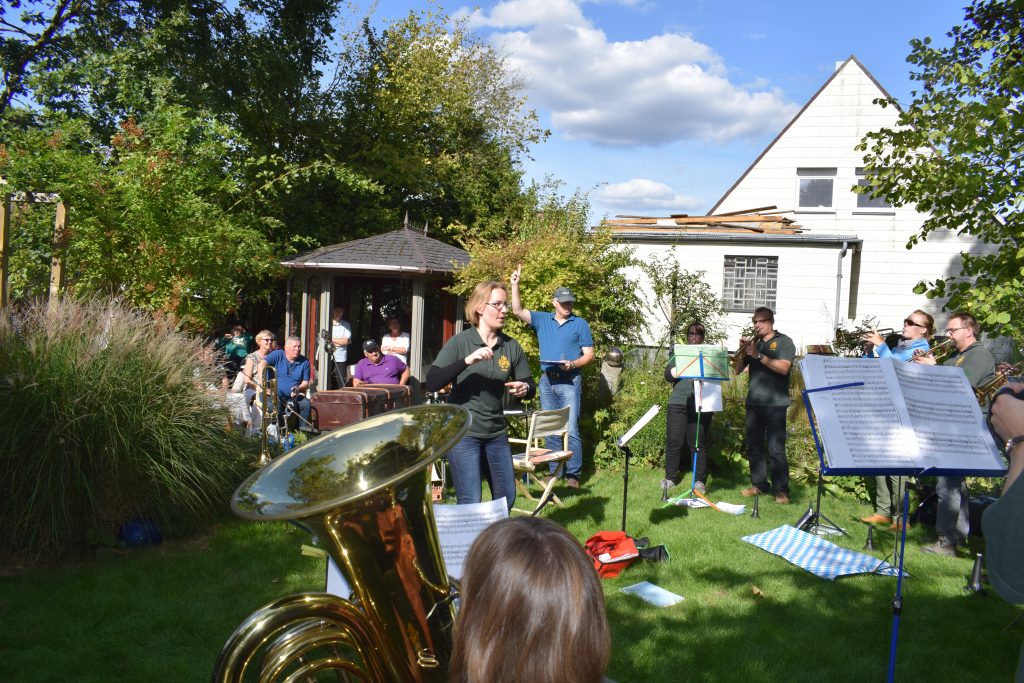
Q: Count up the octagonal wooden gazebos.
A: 1